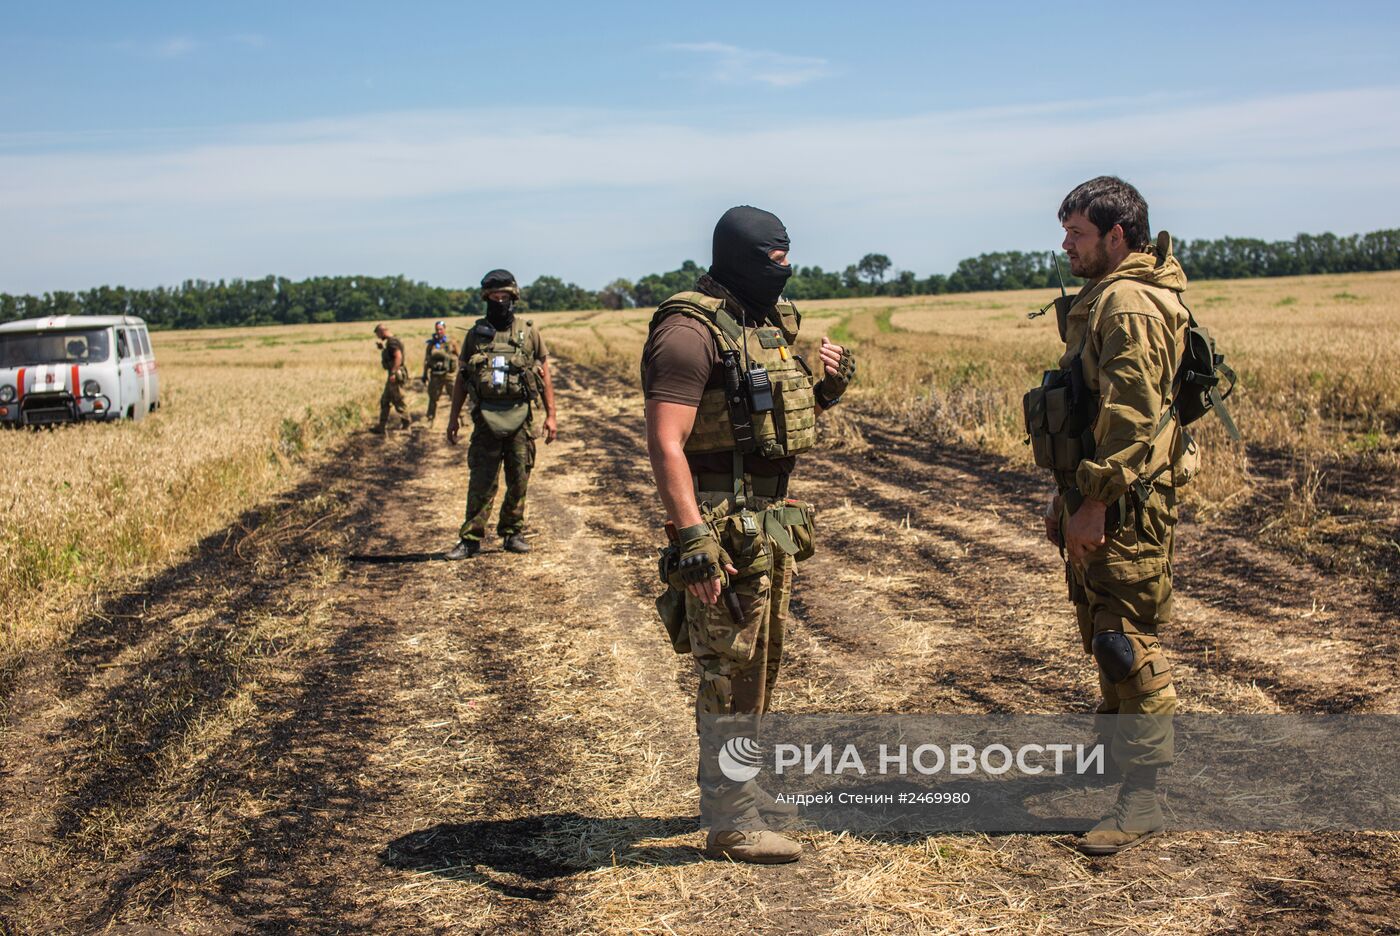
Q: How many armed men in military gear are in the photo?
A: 5